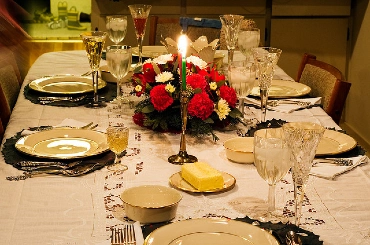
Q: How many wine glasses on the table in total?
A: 11